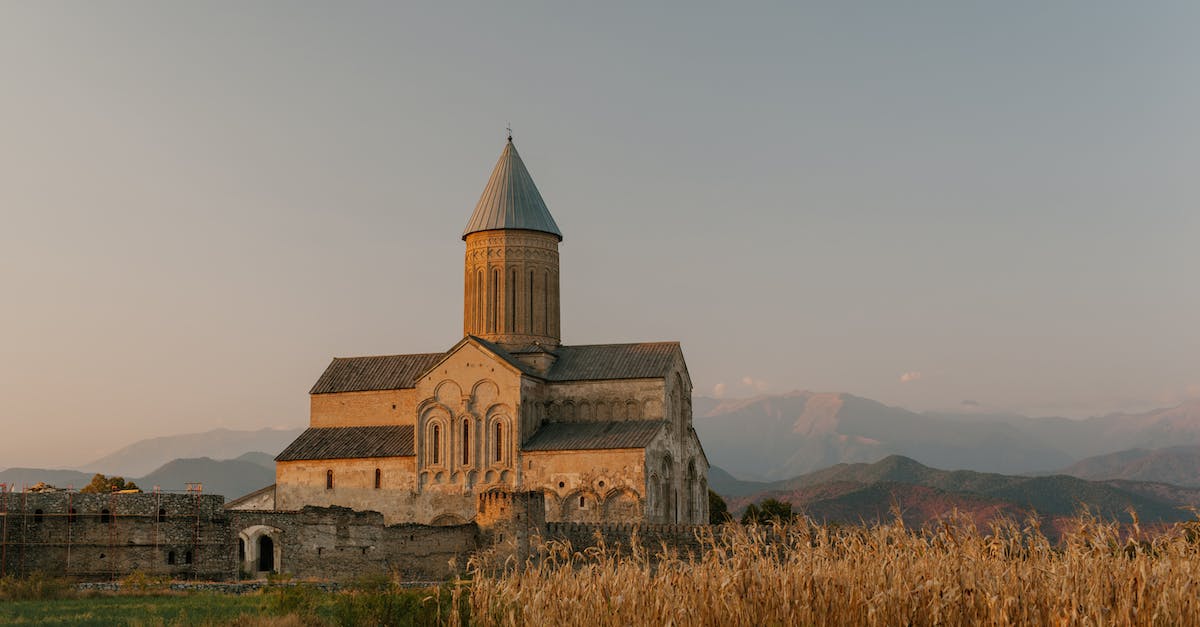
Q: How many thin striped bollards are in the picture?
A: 0